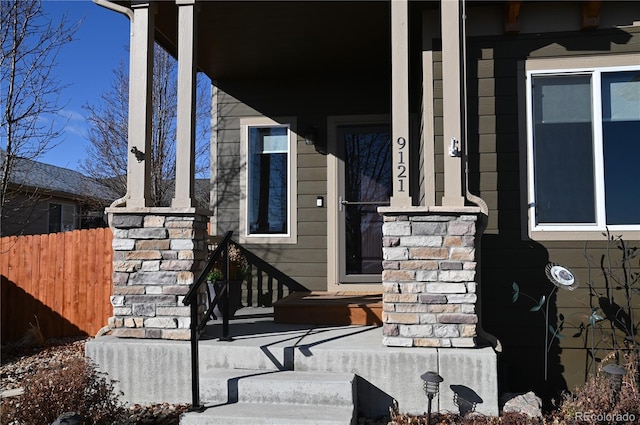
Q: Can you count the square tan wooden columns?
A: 4